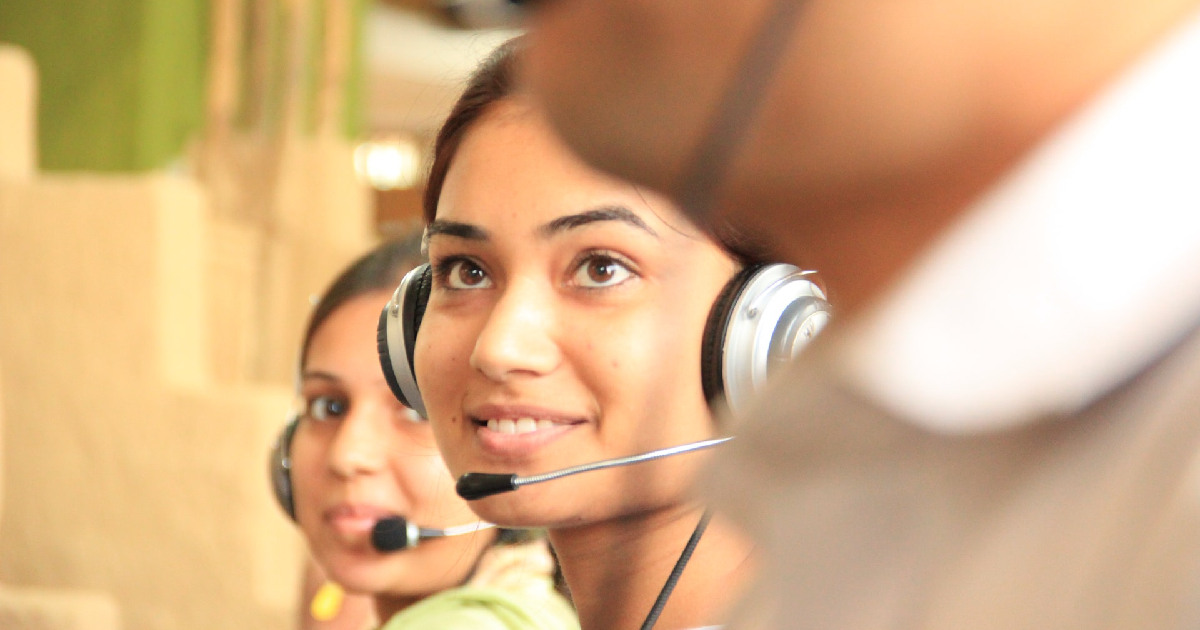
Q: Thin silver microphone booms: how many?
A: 2